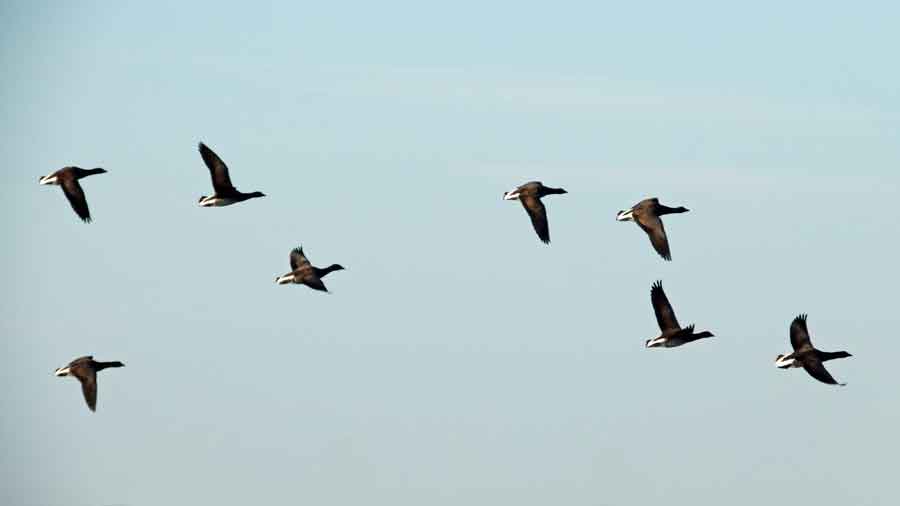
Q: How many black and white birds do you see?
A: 8